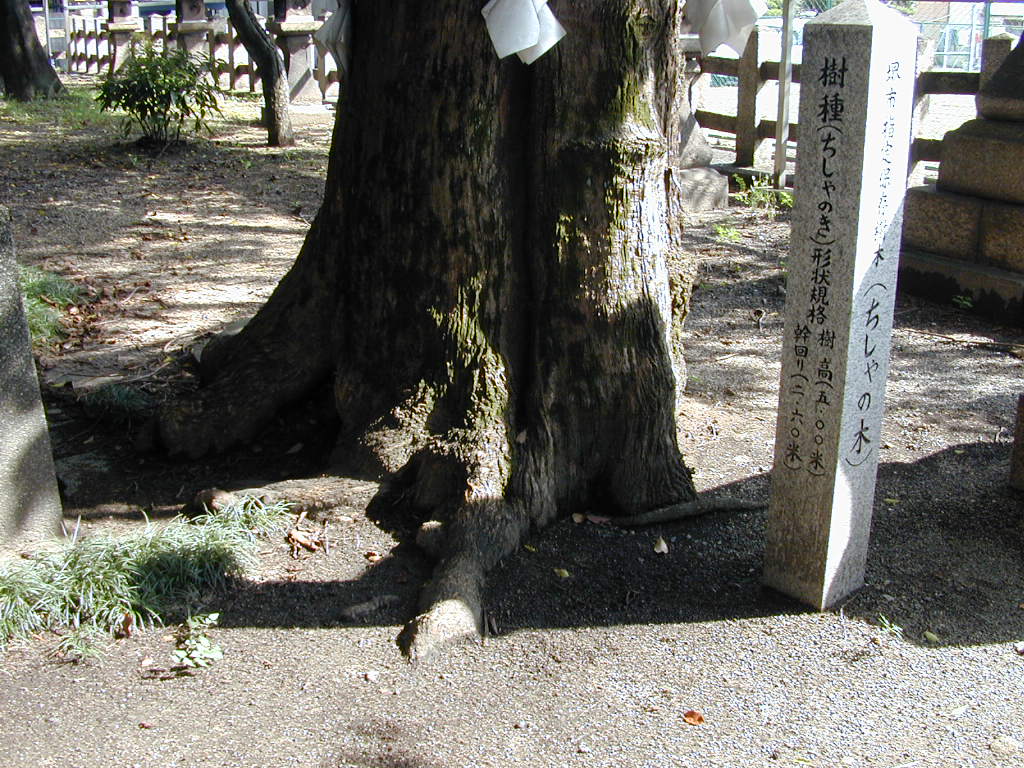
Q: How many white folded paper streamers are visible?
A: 3